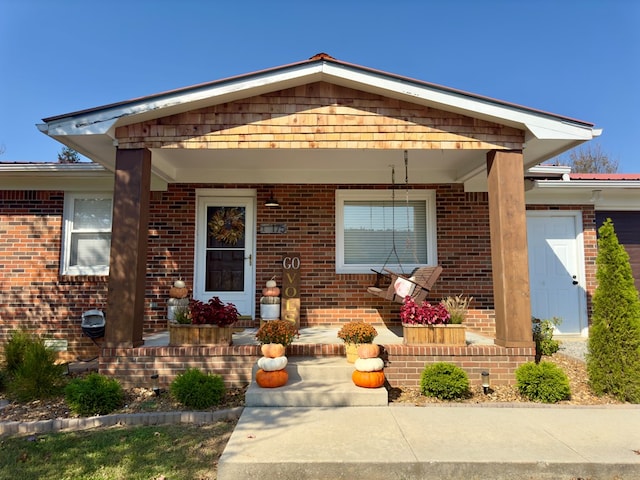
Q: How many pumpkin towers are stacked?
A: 4